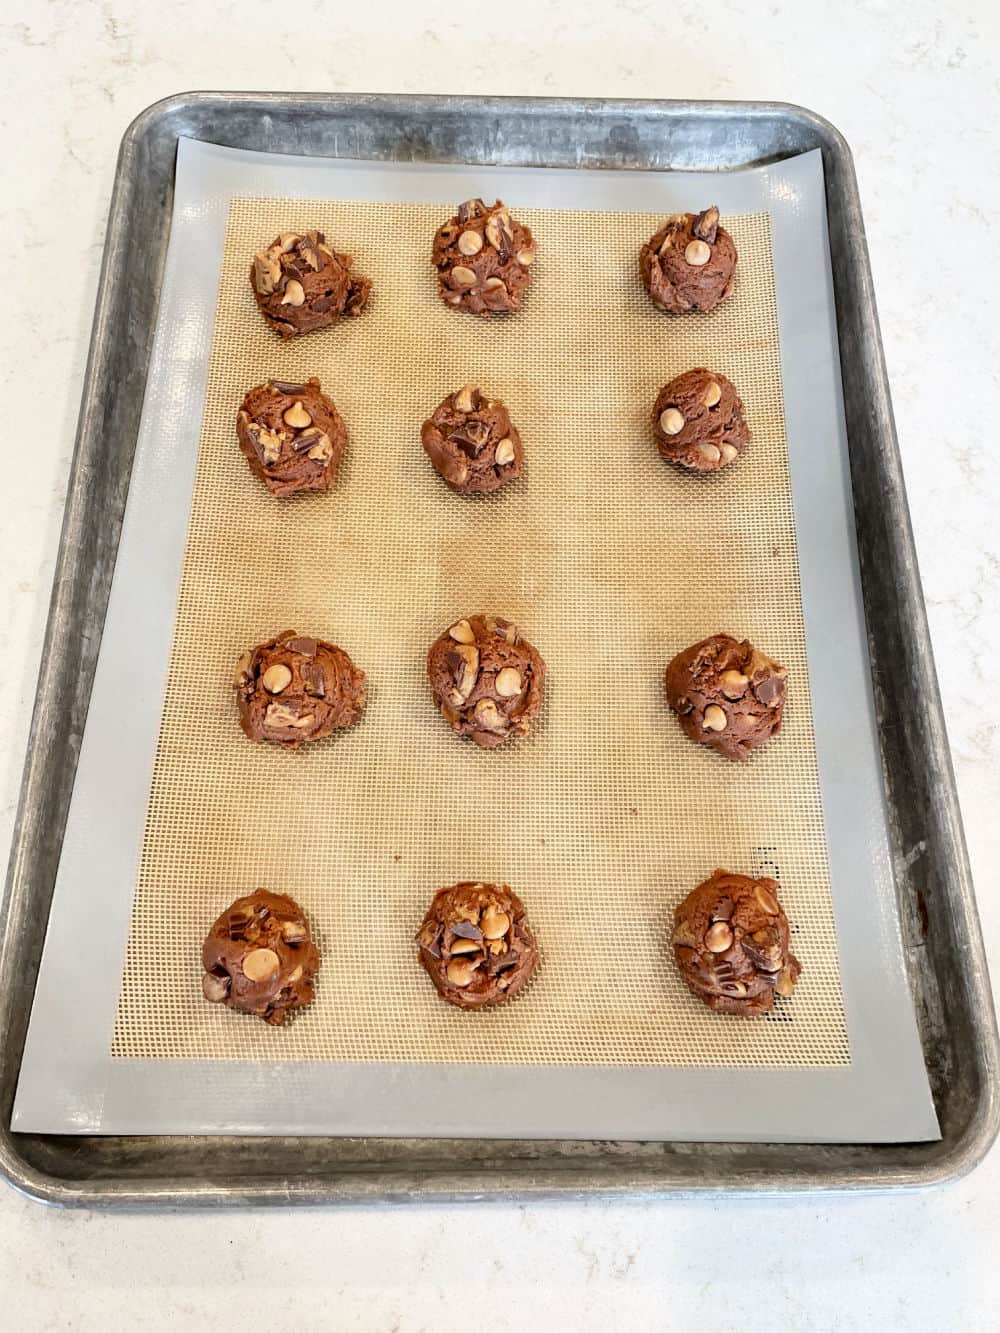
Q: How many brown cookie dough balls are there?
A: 12